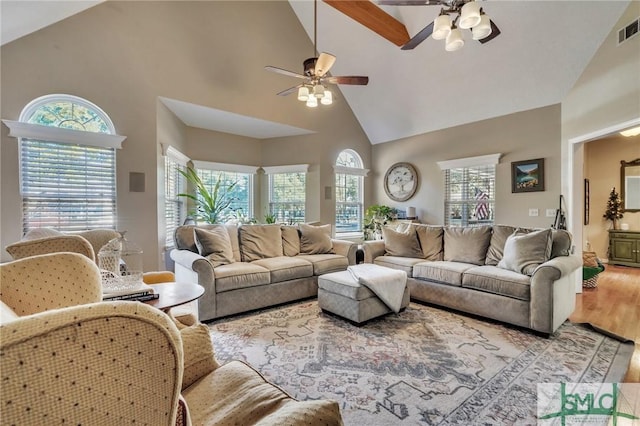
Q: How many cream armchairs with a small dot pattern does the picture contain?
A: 2